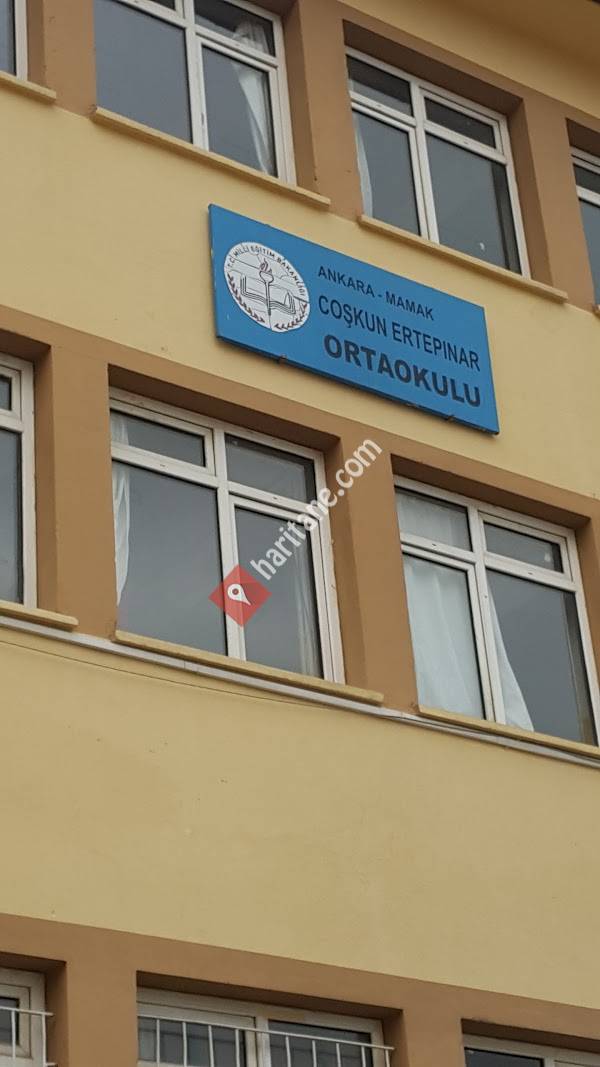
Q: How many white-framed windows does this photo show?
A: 10